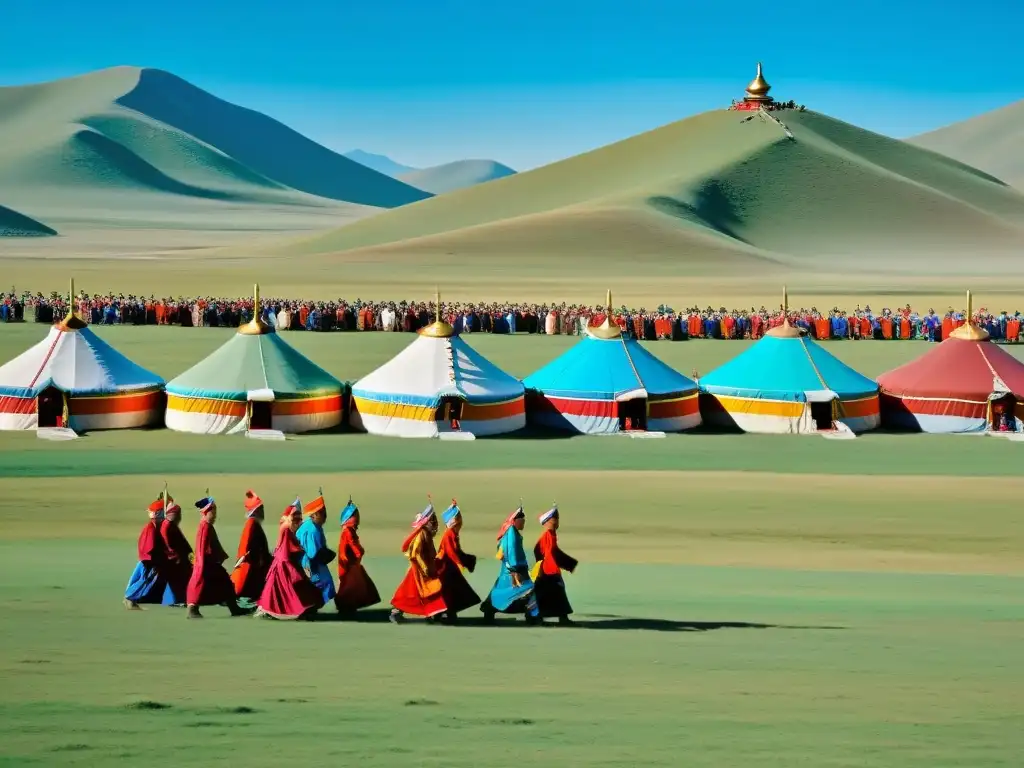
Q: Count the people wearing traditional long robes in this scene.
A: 11